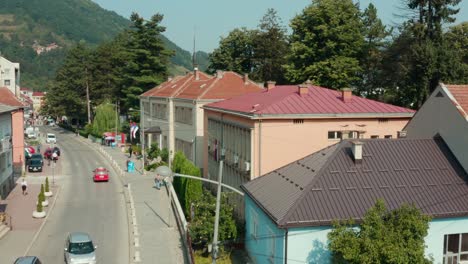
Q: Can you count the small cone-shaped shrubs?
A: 3